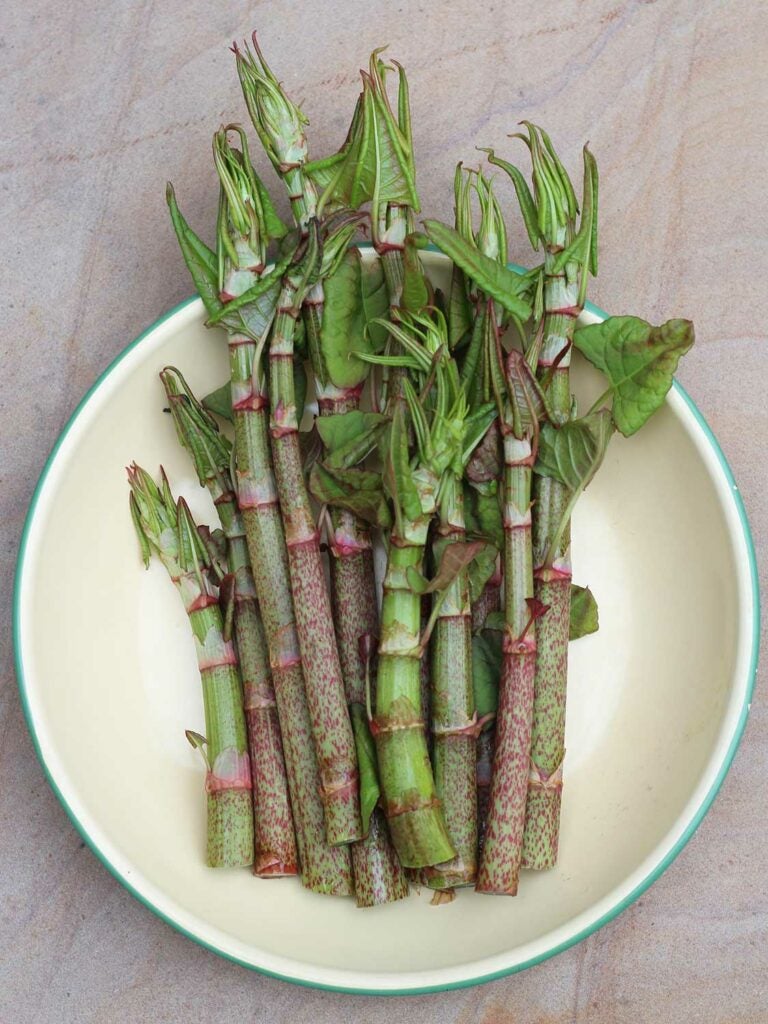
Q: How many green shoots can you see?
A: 11